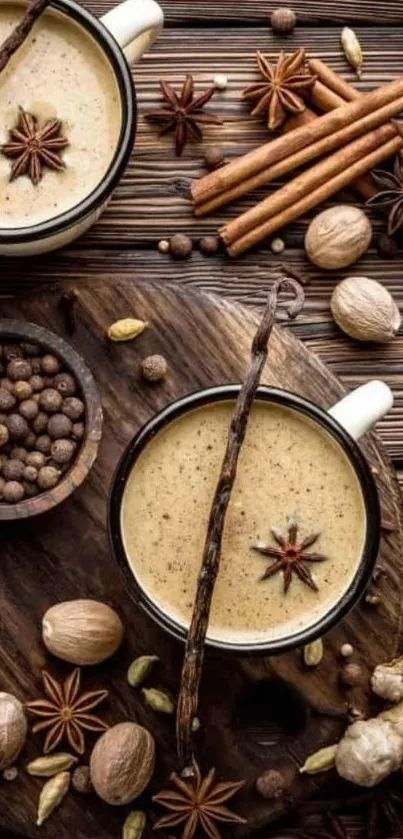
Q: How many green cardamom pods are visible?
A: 9